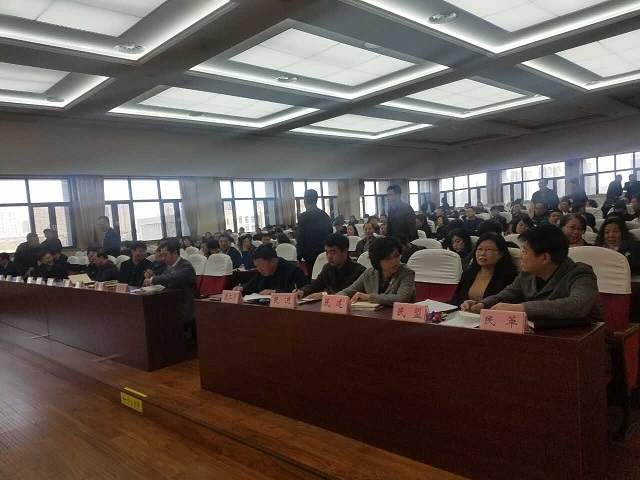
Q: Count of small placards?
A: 15